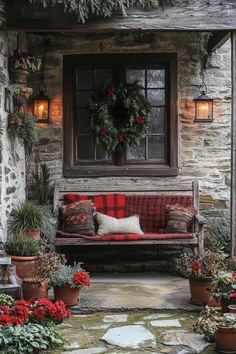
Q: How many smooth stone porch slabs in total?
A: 1